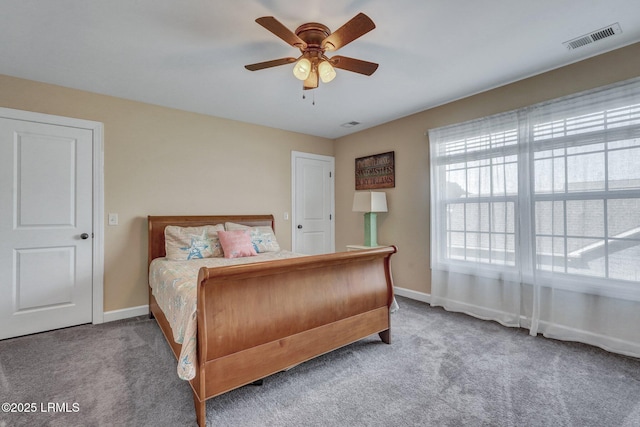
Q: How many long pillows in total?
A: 2